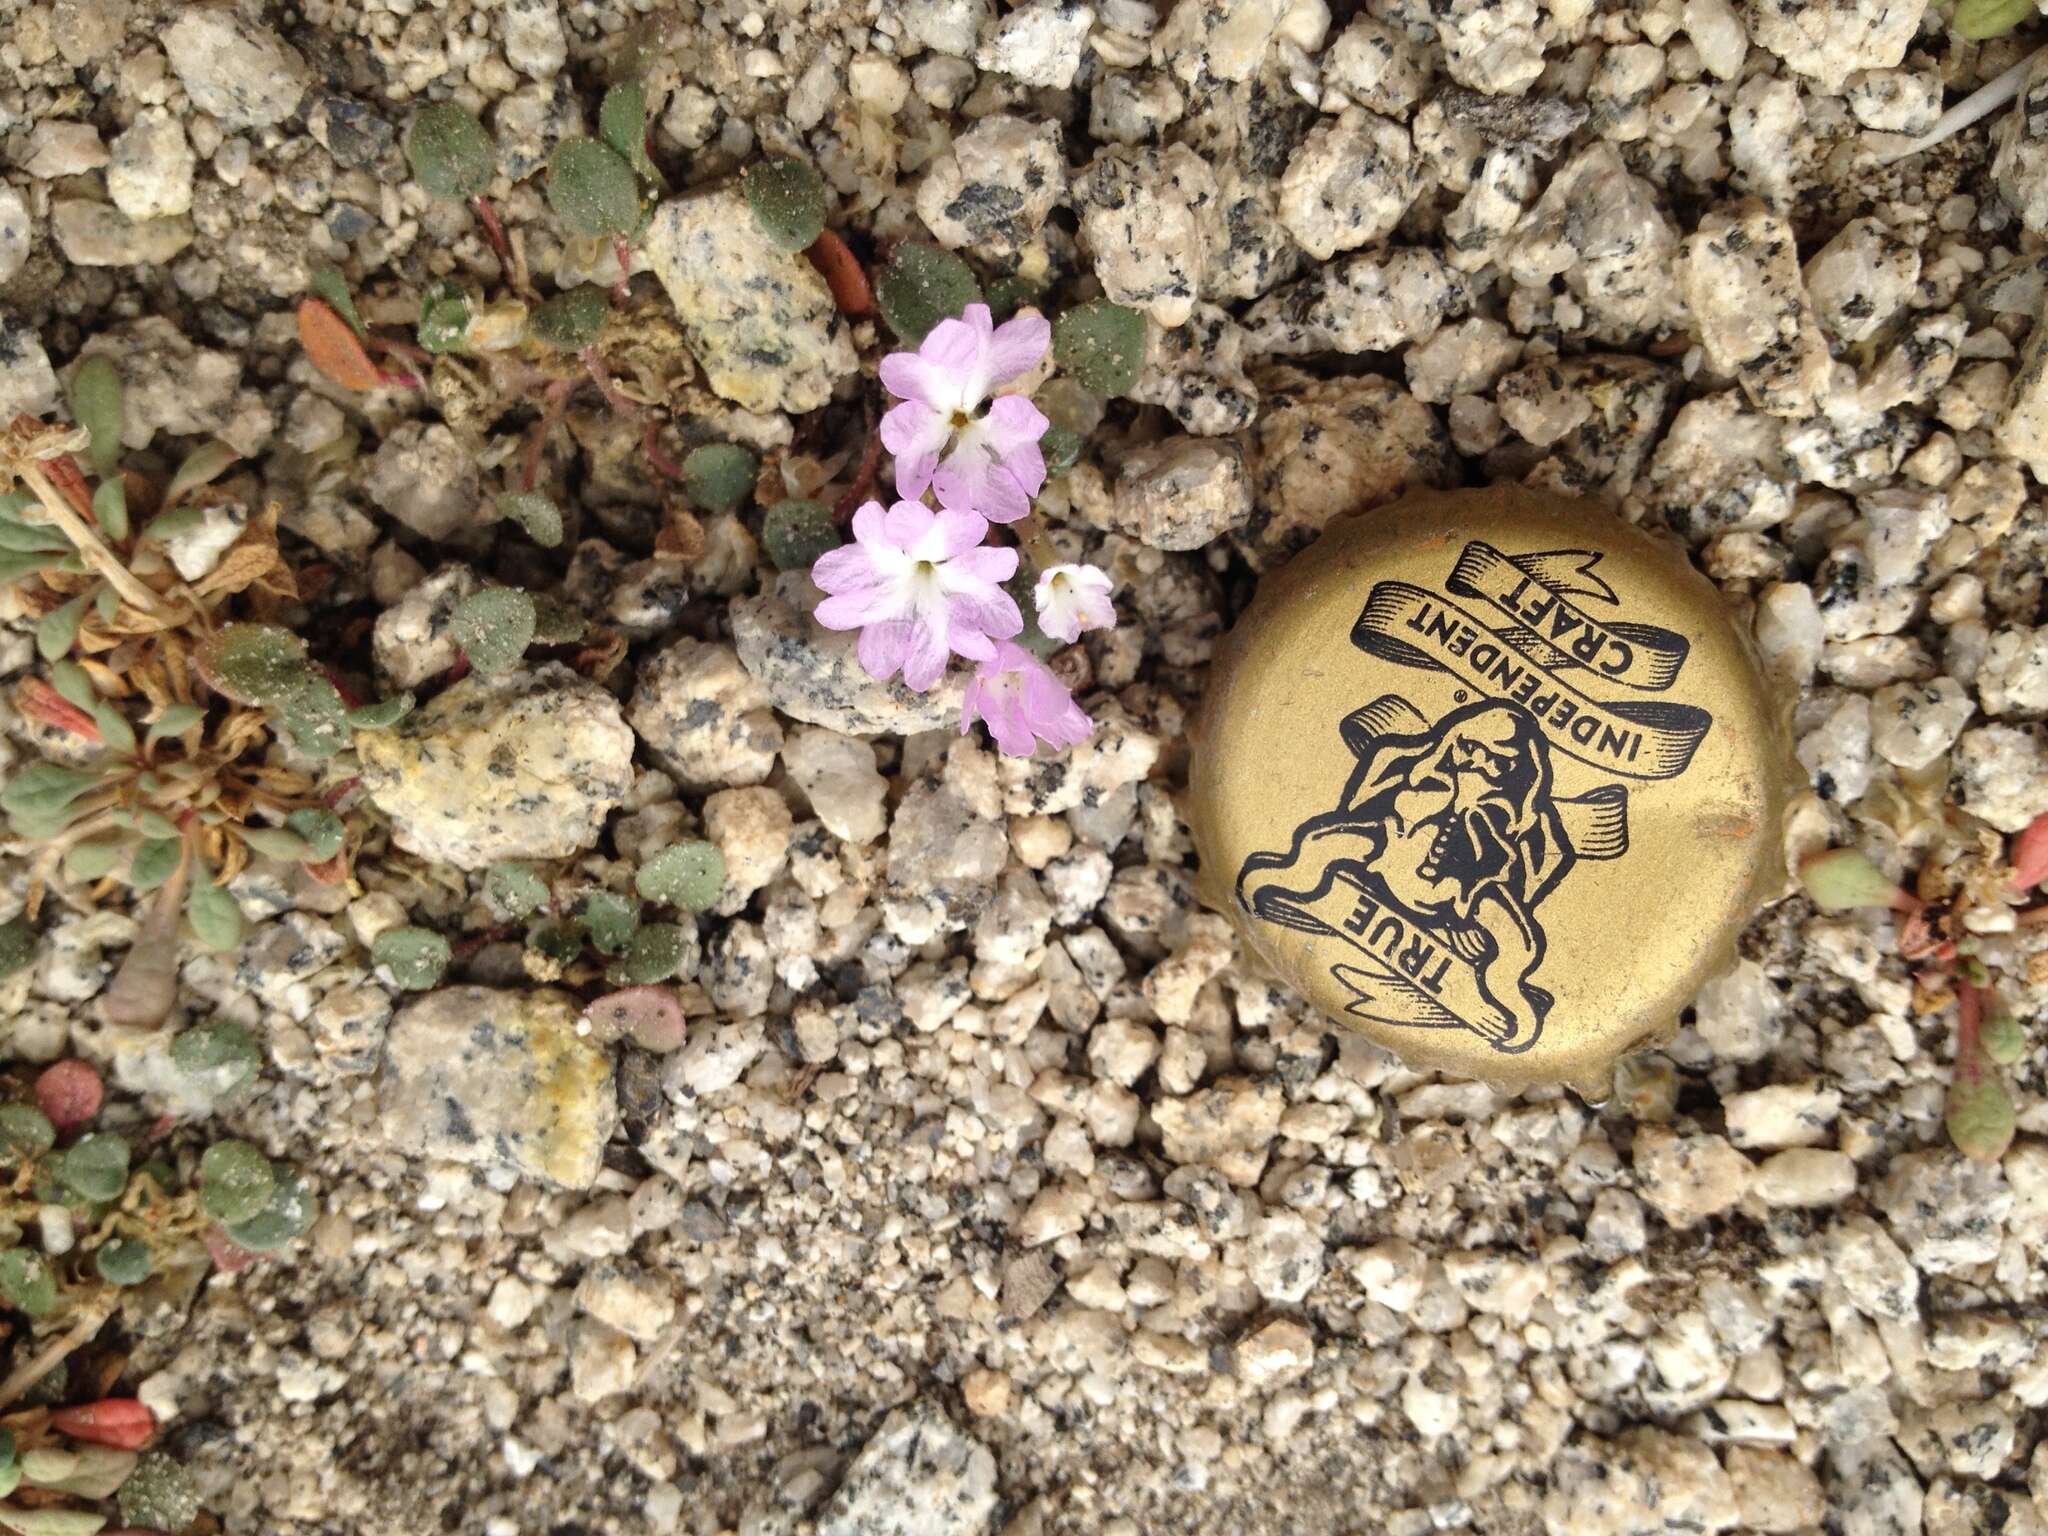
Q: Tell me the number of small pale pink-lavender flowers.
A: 4